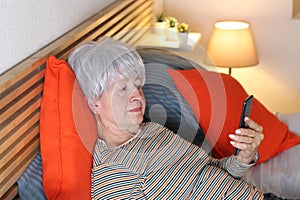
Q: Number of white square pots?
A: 3